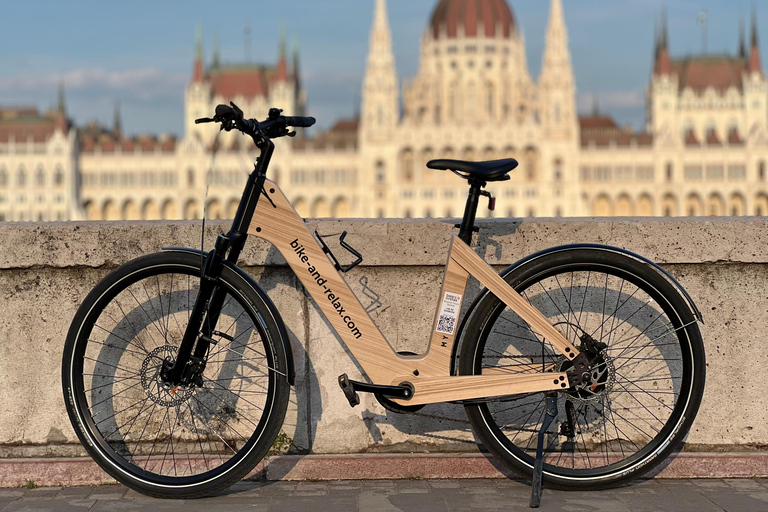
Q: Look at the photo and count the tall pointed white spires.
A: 2